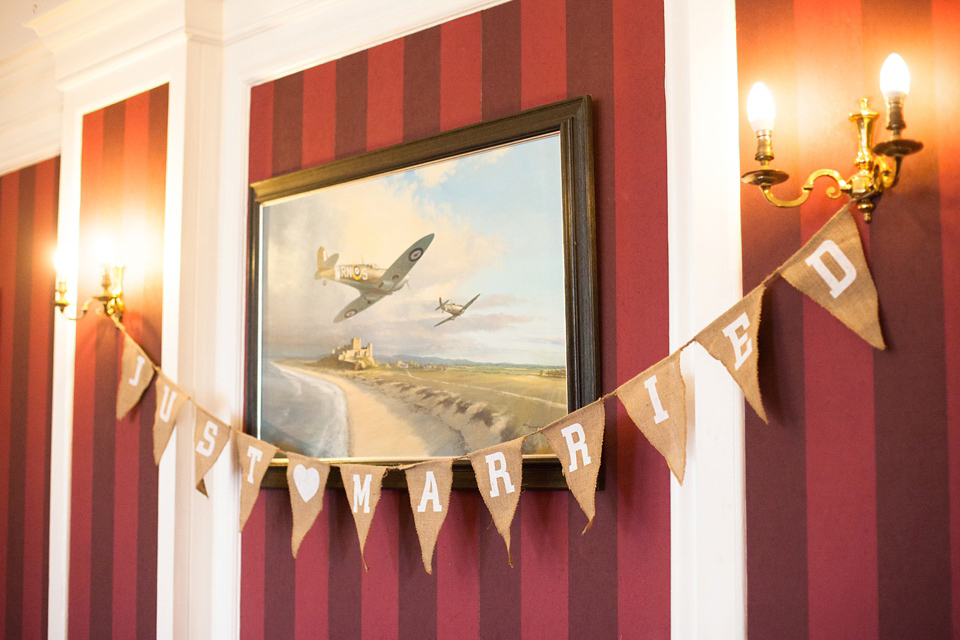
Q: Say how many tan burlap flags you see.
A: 12